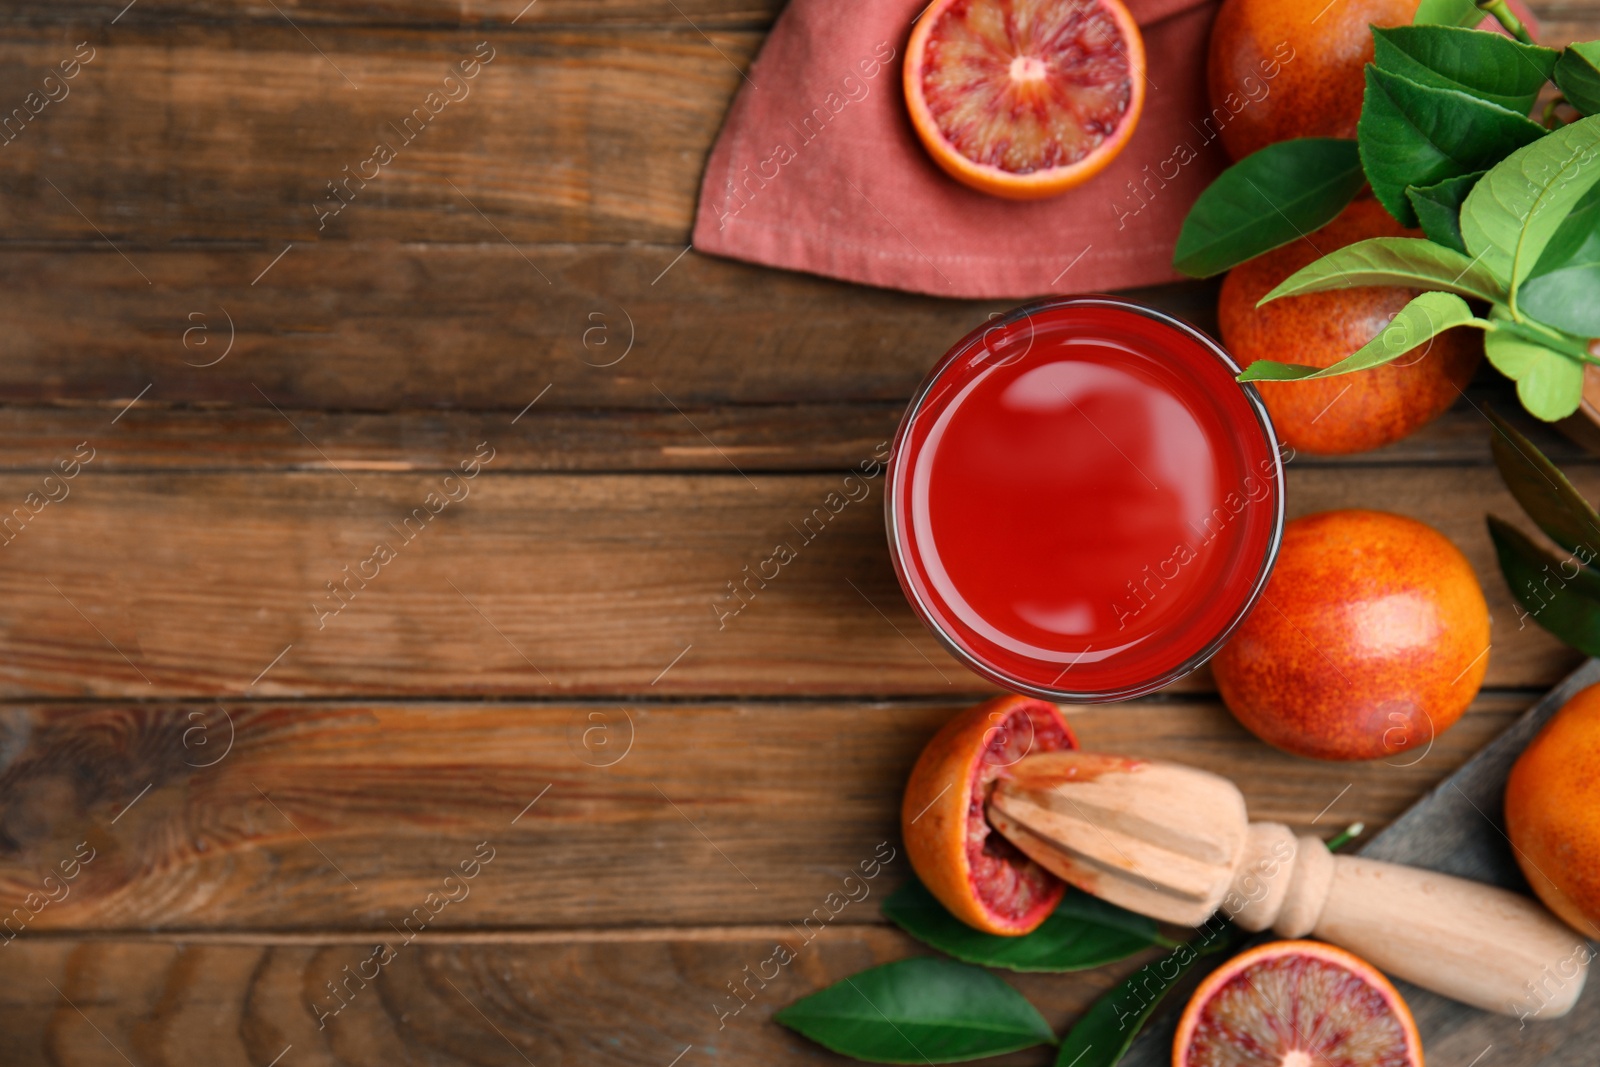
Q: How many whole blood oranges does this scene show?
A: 4